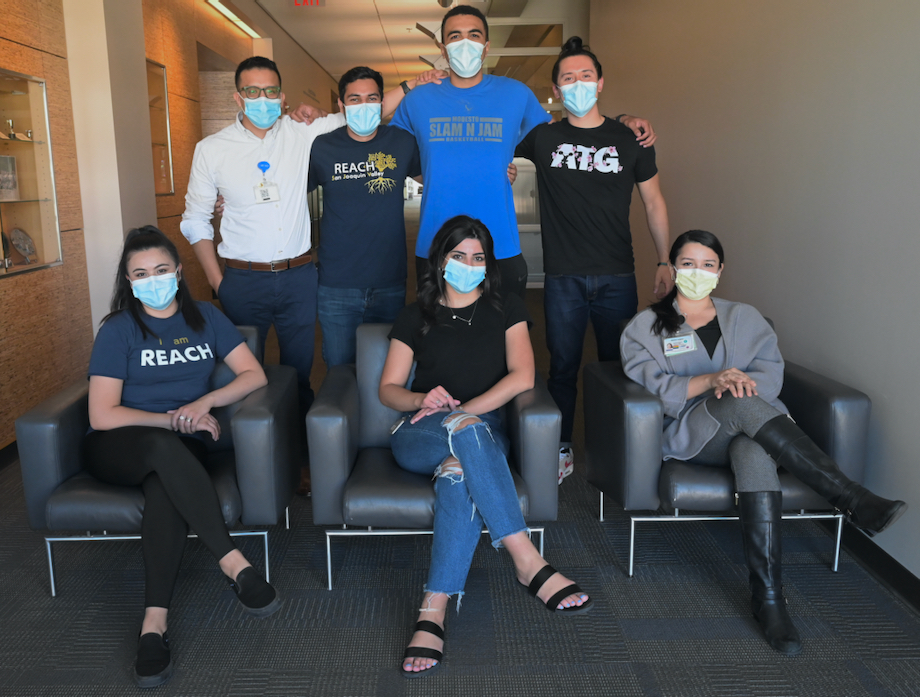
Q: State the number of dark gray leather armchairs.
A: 3